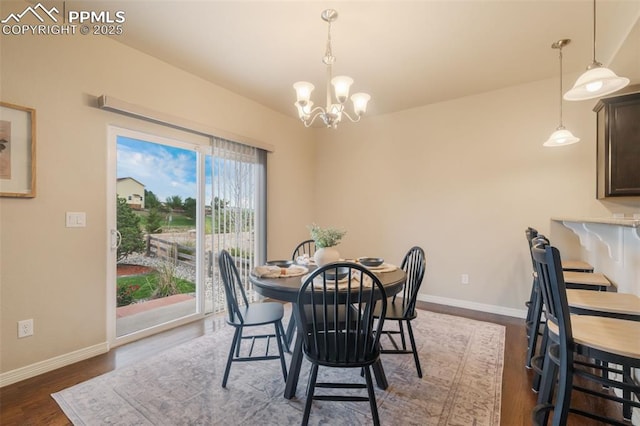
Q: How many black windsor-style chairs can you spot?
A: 4